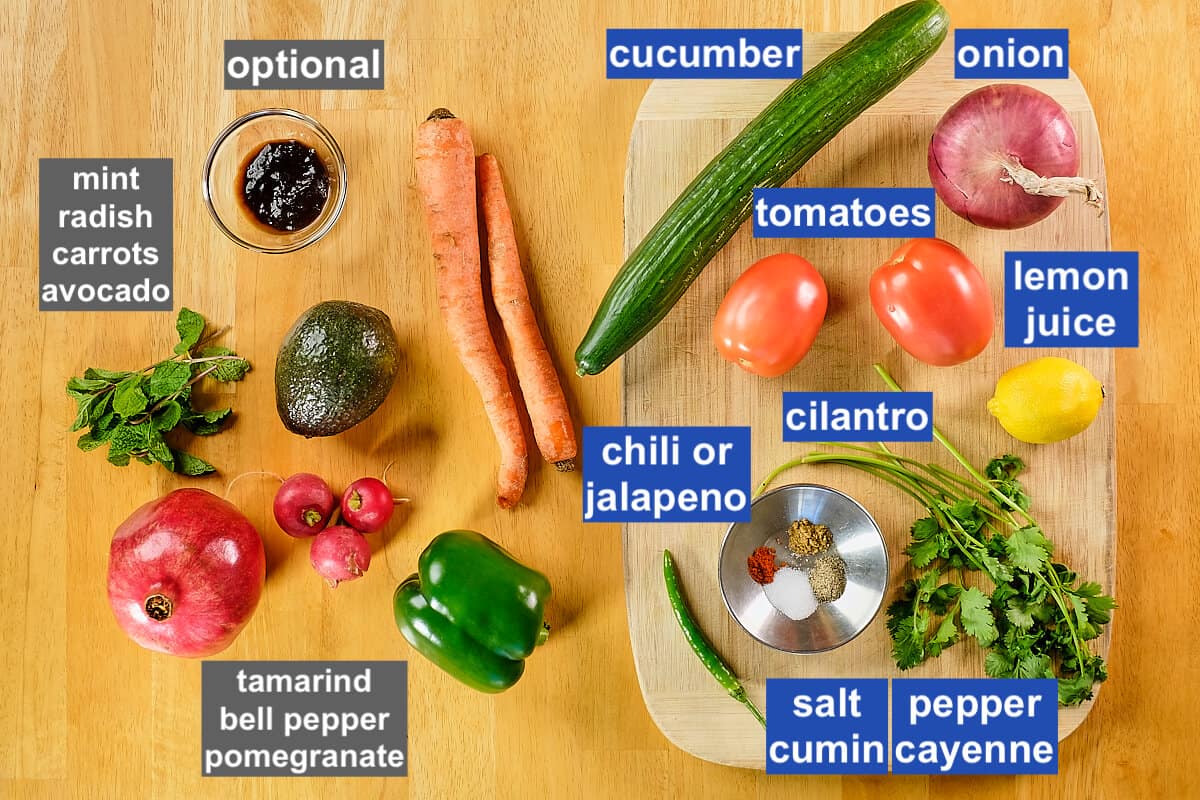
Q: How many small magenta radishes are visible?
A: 3